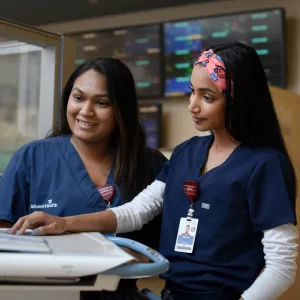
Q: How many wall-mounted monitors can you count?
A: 3